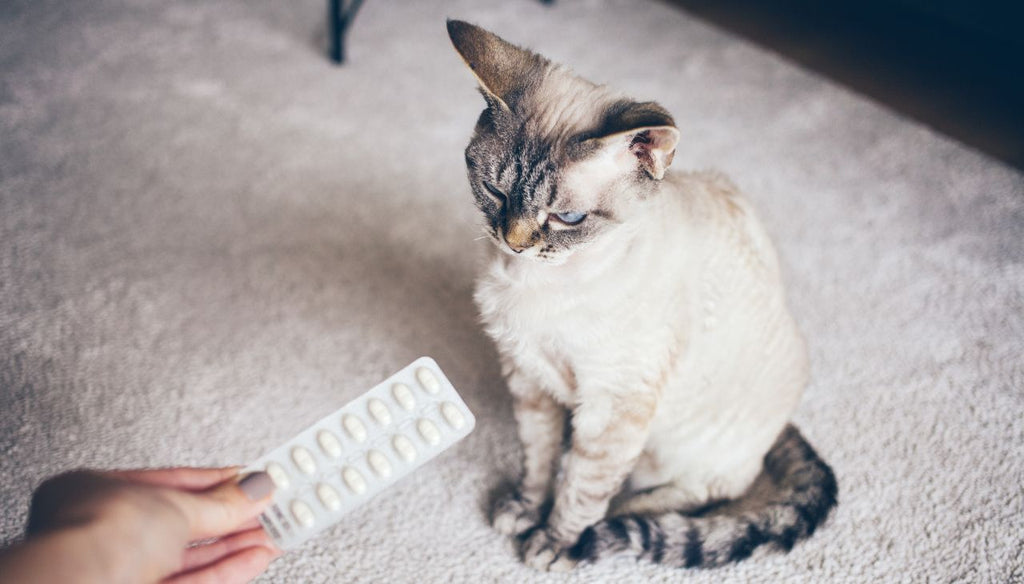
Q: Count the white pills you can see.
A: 14